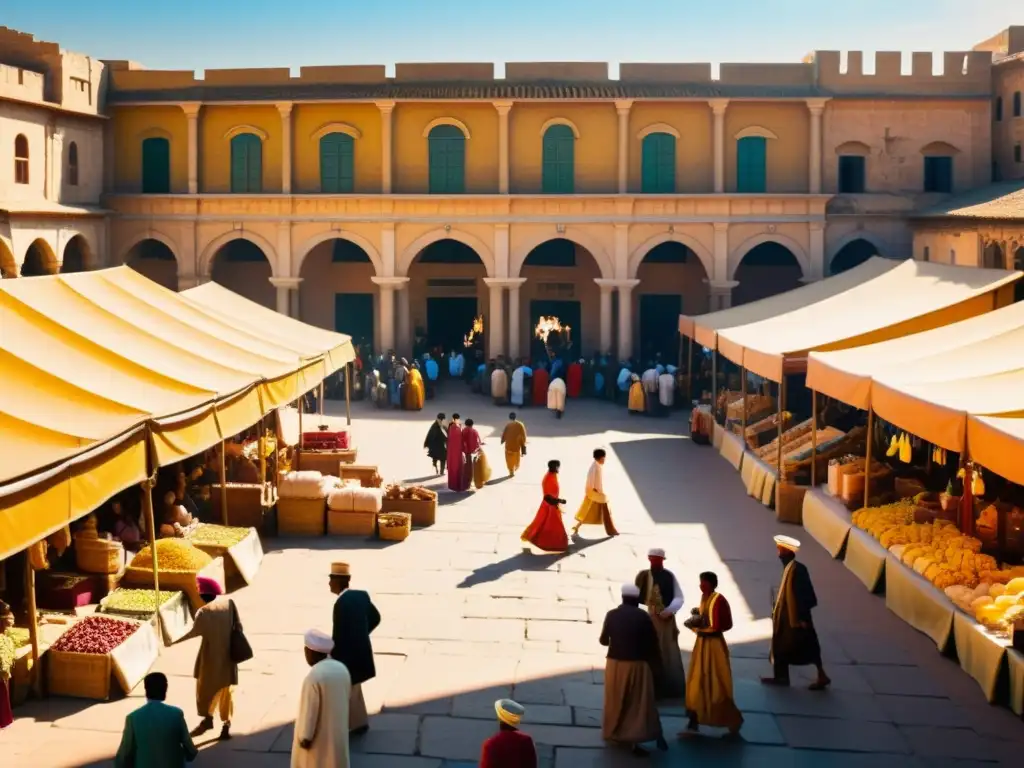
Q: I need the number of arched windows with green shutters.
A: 7